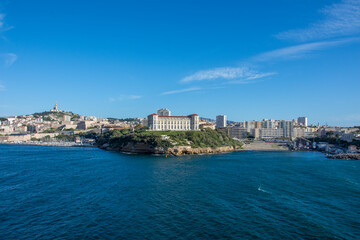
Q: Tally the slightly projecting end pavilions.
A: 2